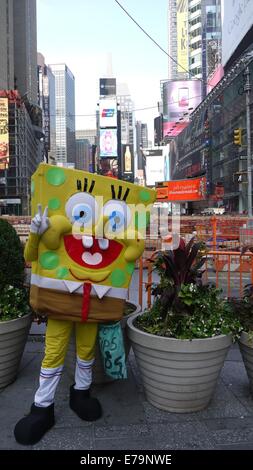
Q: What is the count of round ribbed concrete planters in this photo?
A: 4